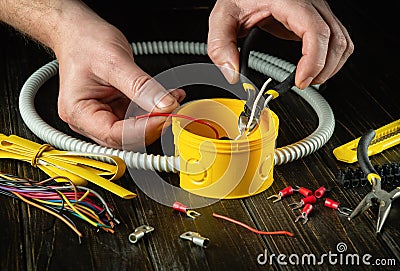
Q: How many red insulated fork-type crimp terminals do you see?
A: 7